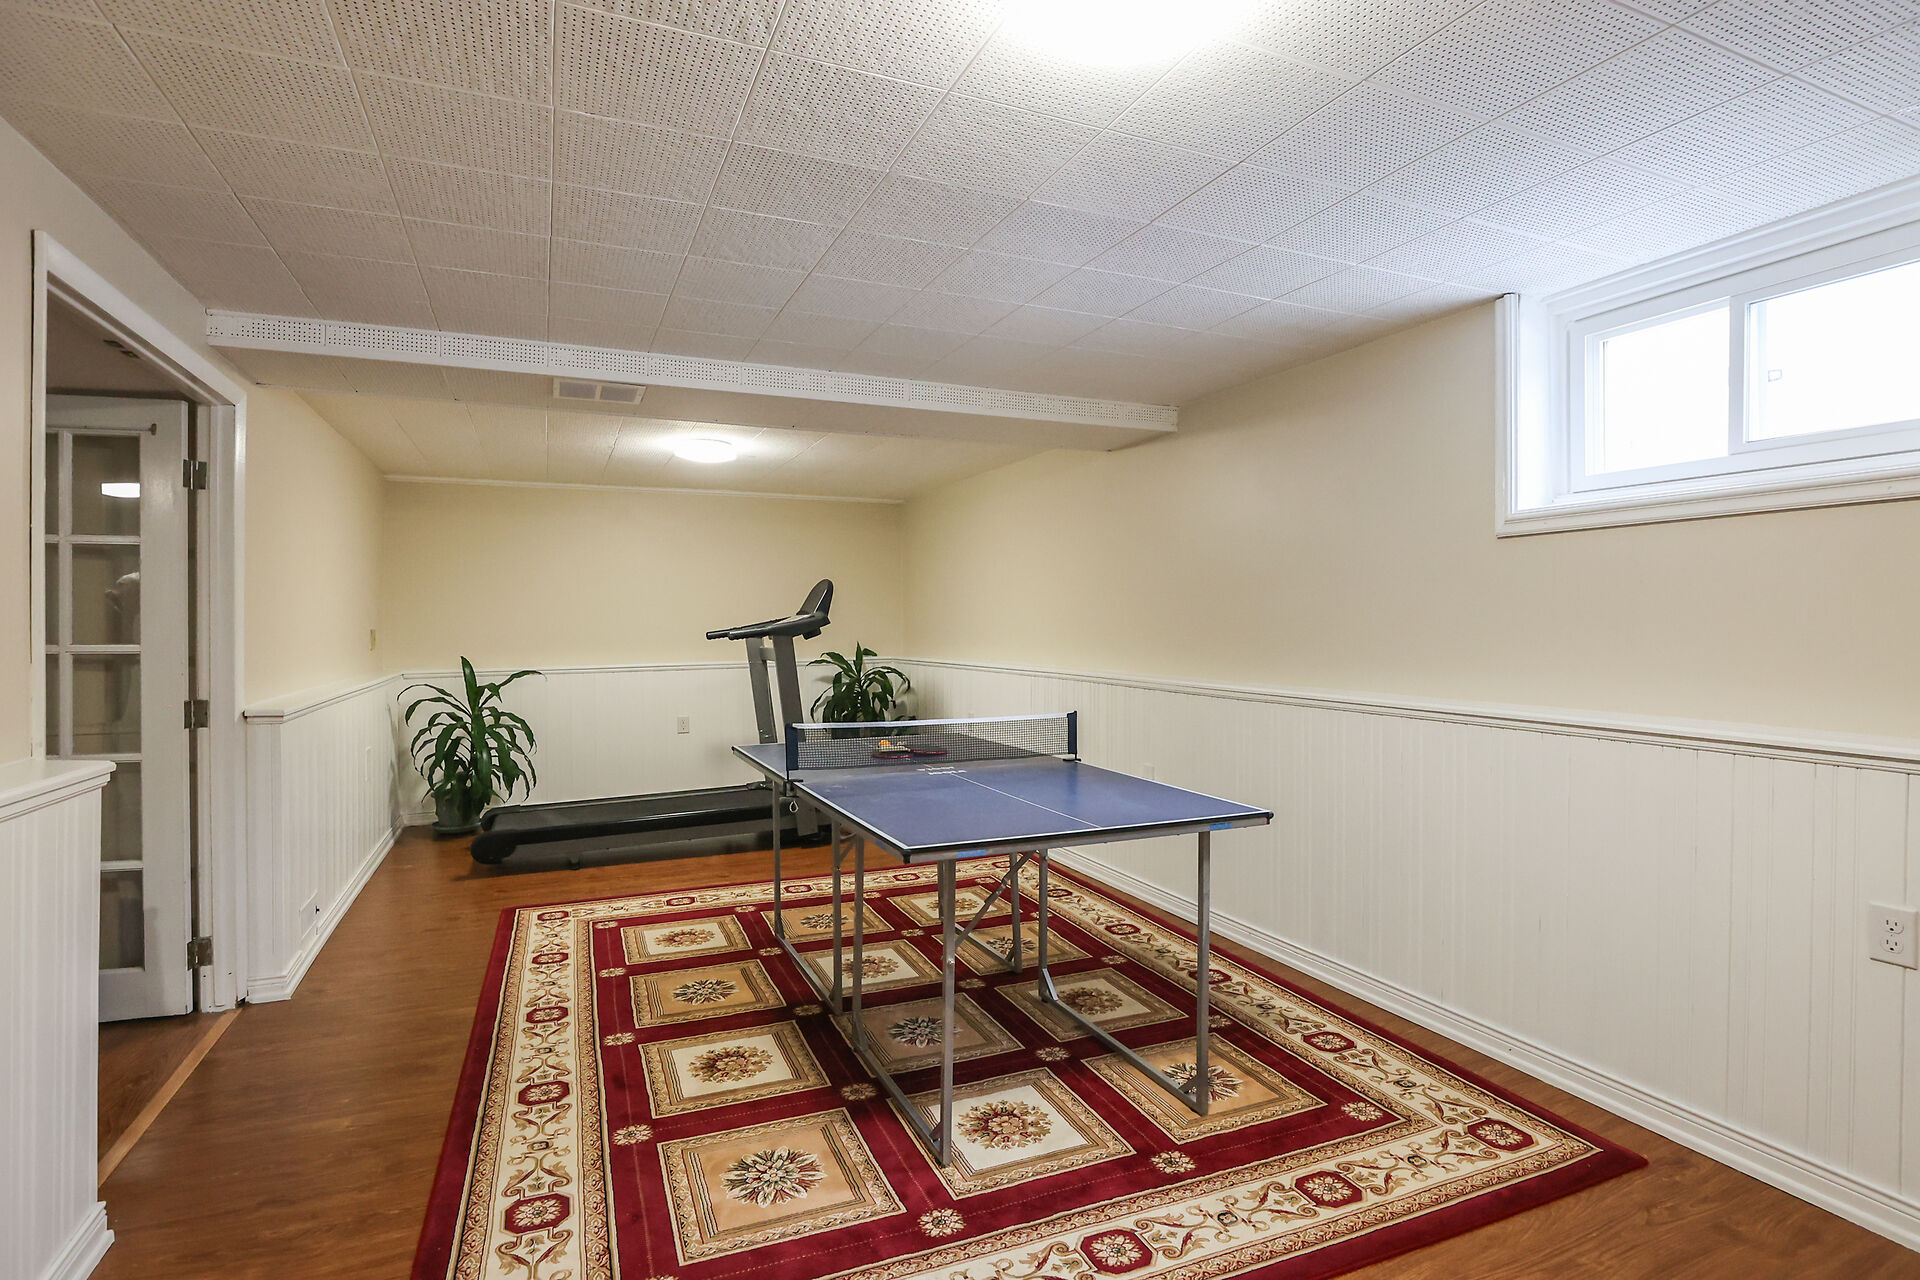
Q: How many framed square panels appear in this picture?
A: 12